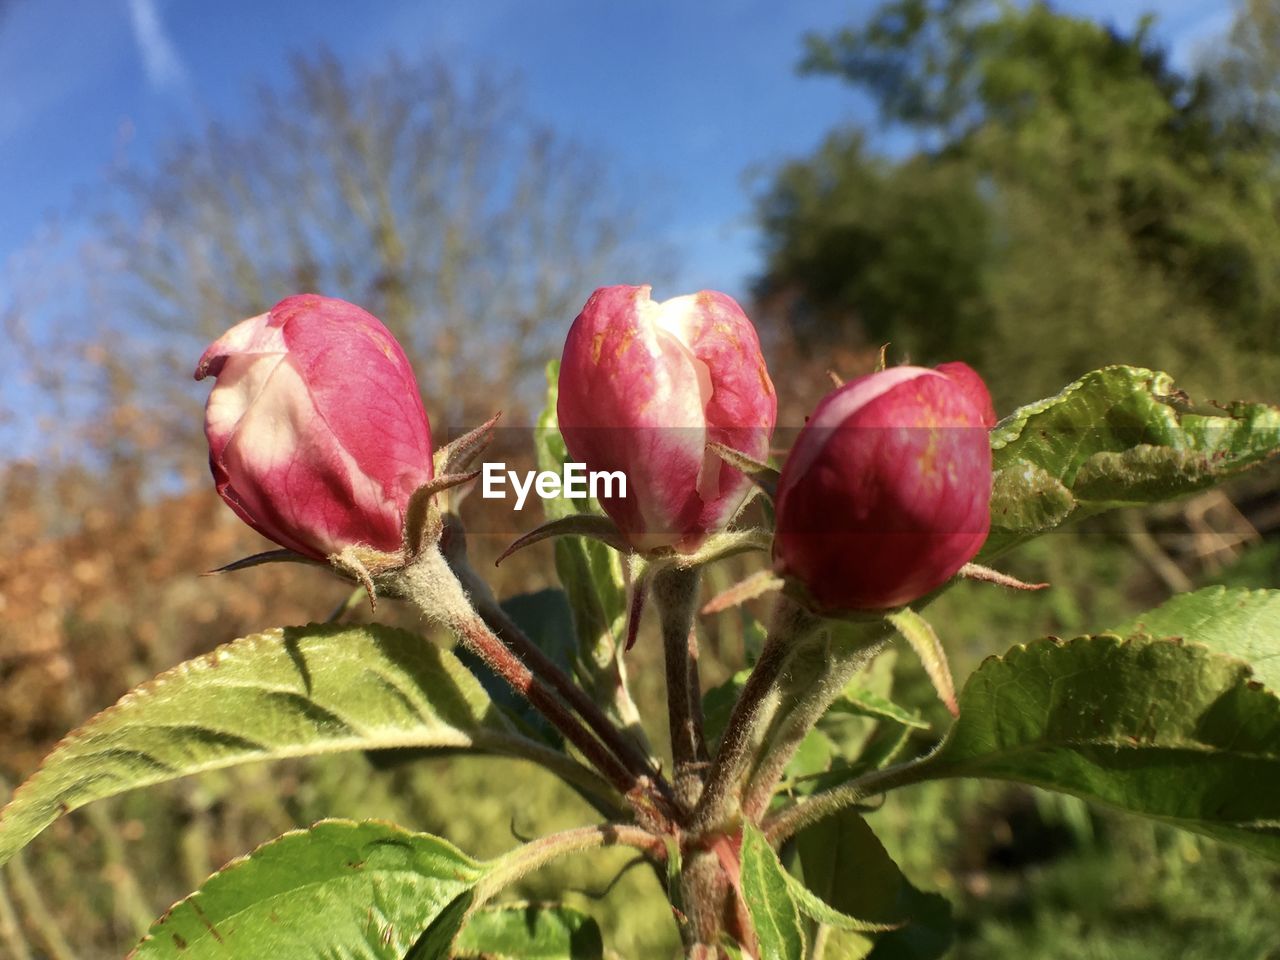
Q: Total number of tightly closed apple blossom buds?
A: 3